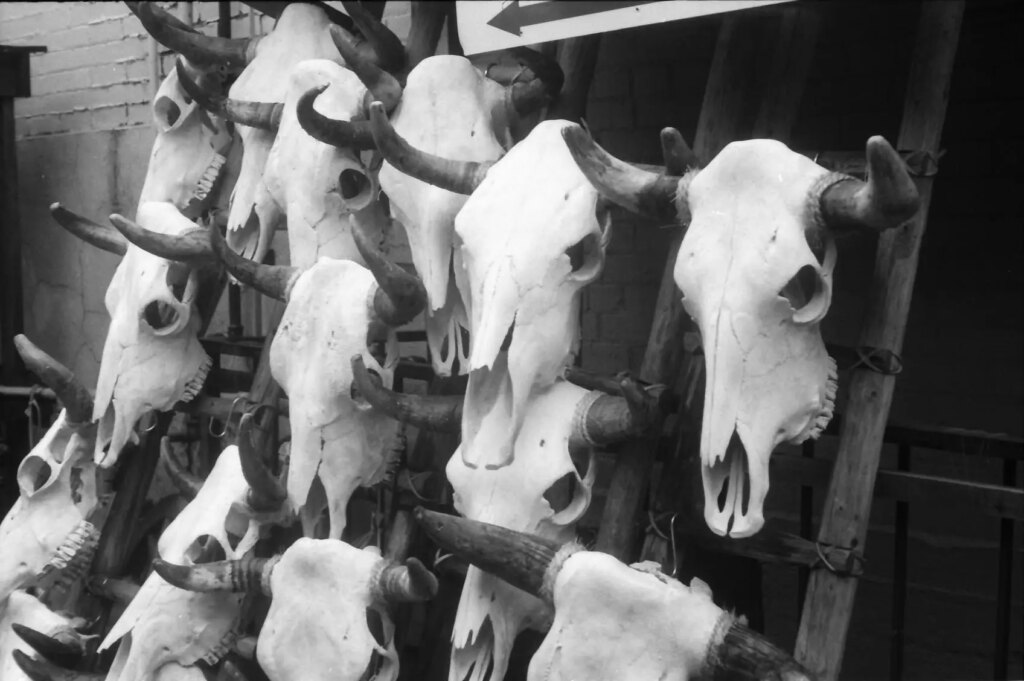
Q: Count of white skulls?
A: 14